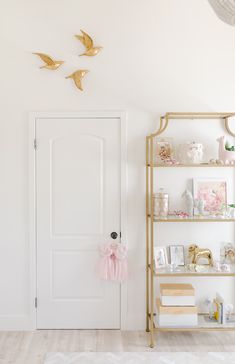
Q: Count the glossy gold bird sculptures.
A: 3